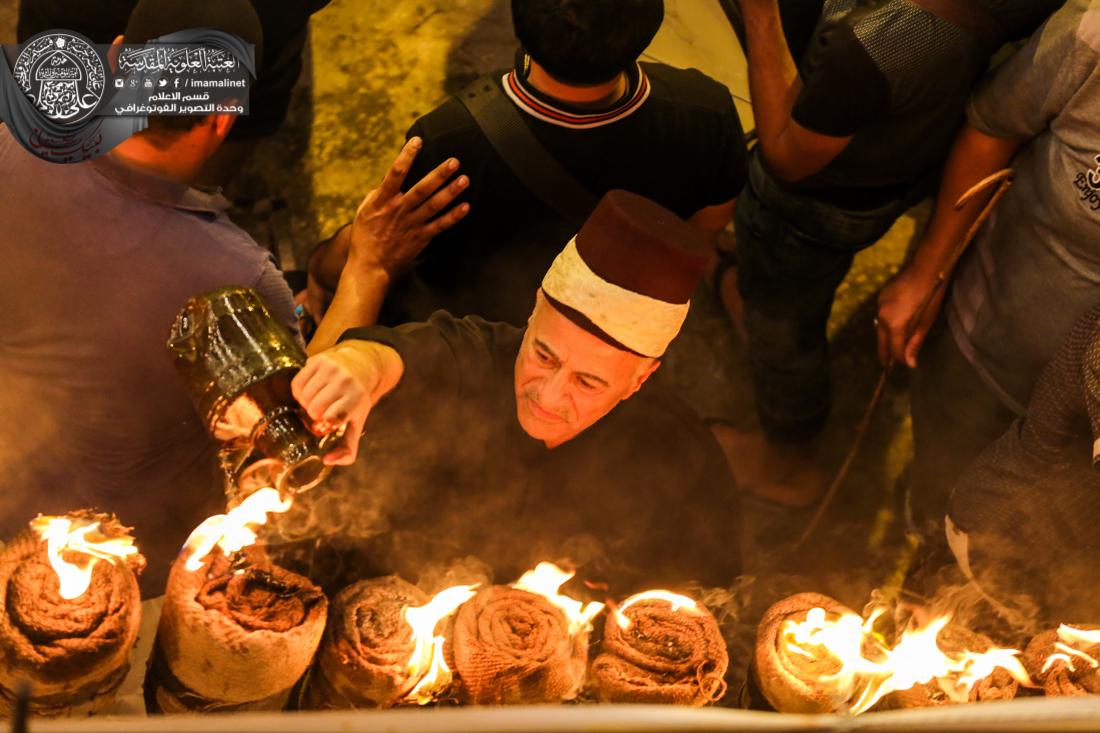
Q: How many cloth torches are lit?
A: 8